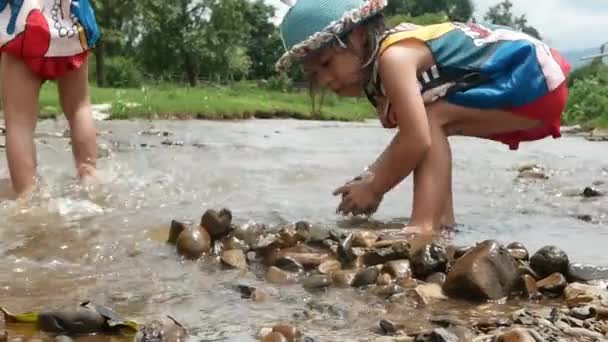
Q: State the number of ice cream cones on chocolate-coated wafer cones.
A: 0